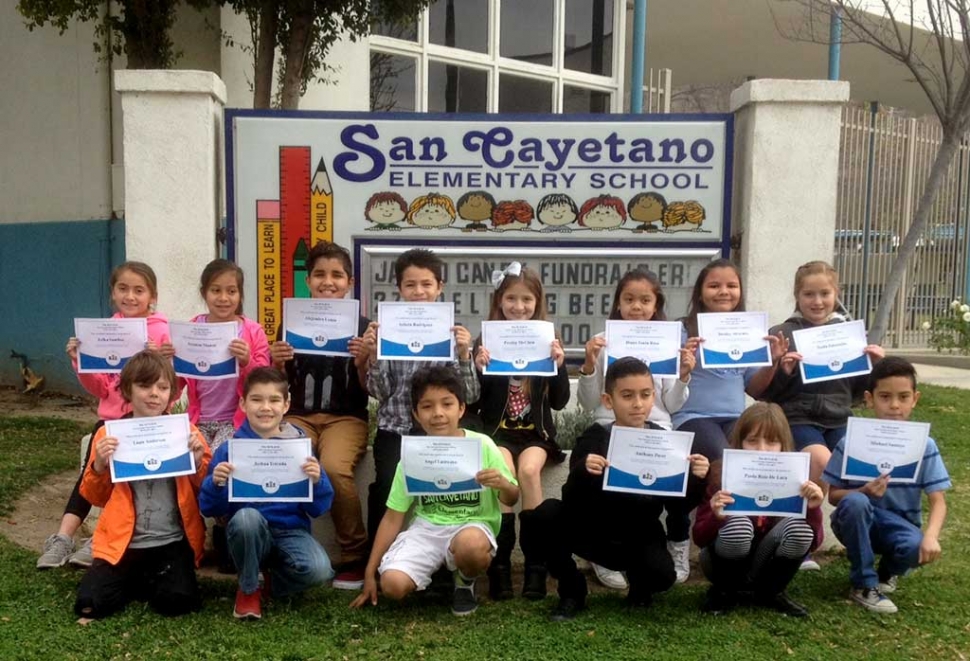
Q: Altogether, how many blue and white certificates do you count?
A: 14